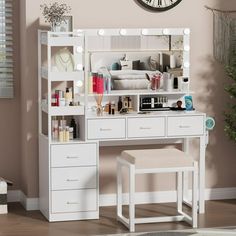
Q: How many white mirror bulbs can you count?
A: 11